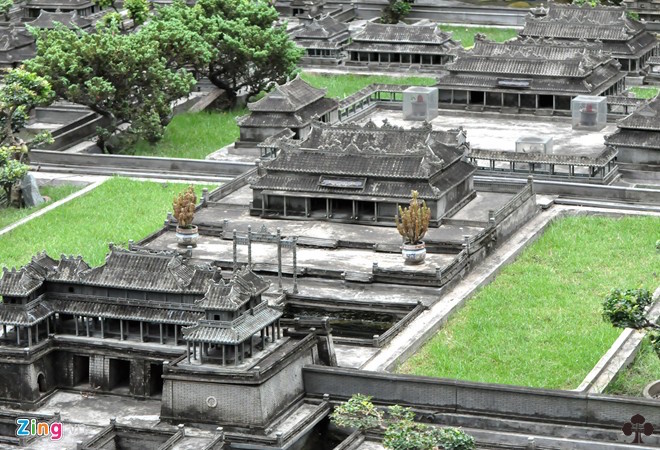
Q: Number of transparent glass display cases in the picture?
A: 3